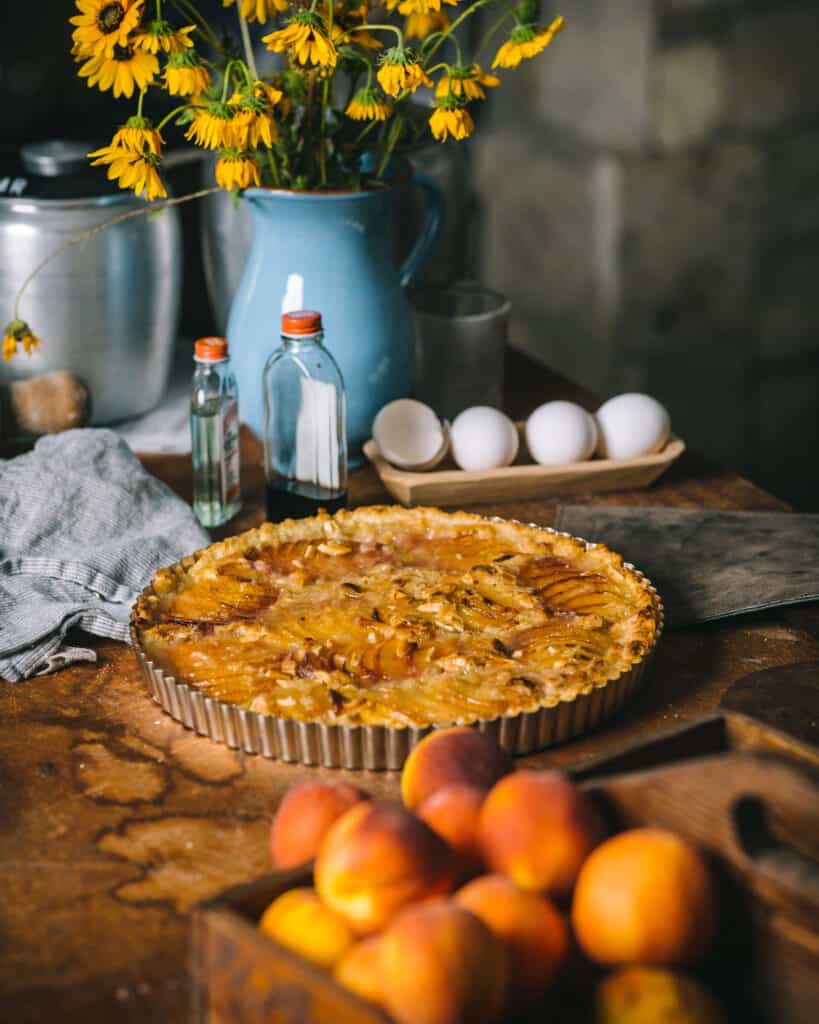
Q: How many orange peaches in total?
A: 11